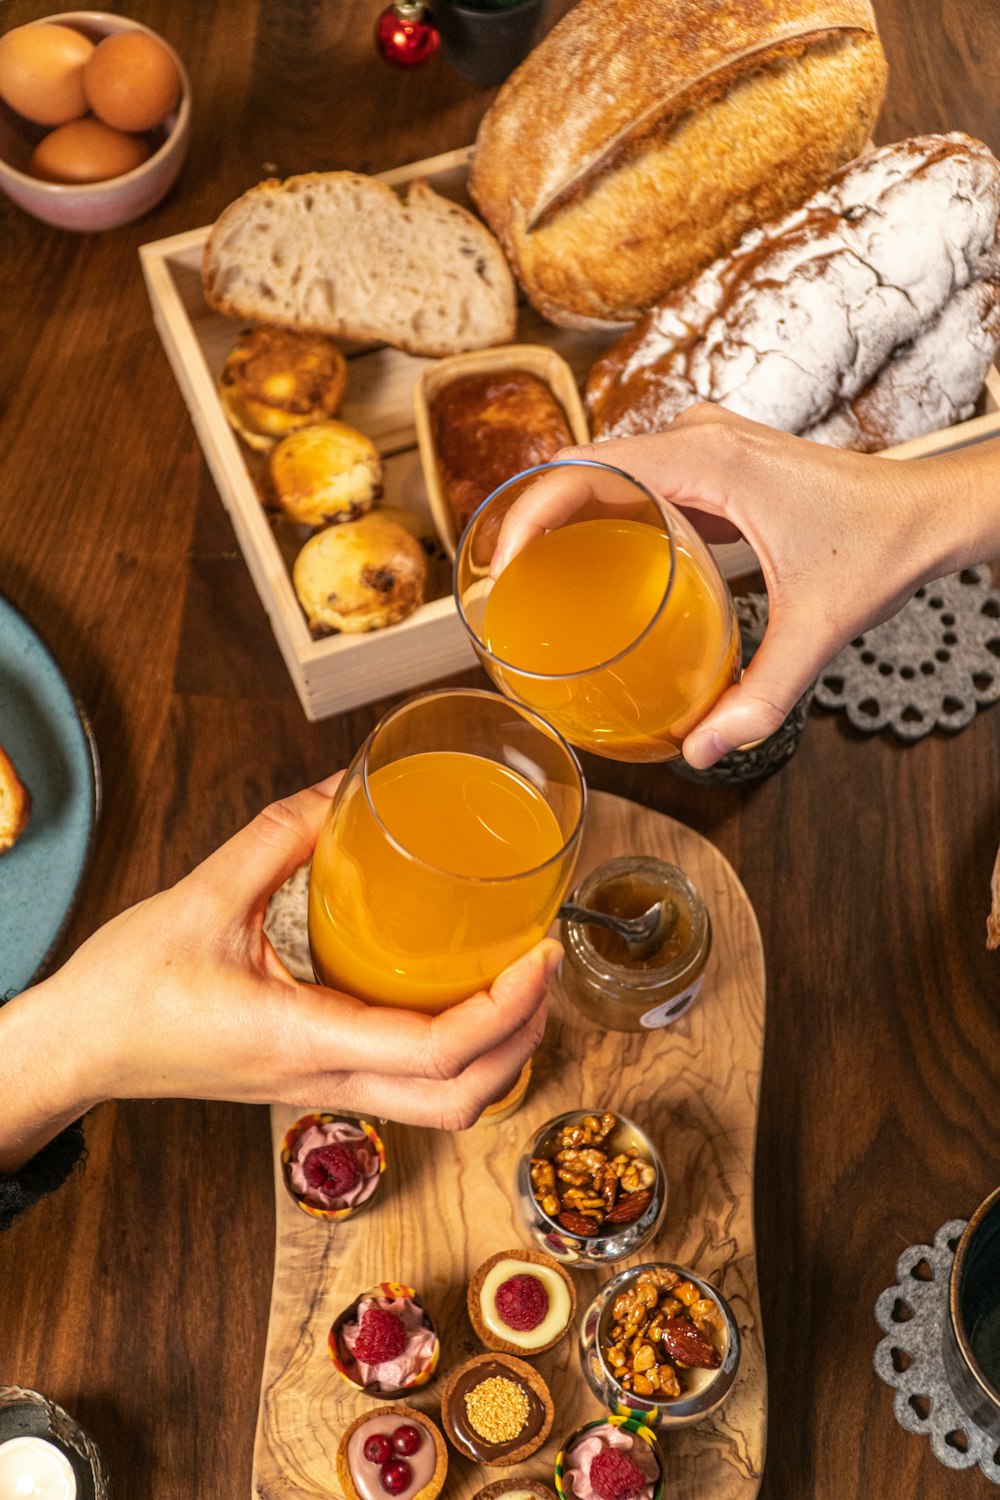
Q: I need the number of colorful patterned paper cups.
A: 3